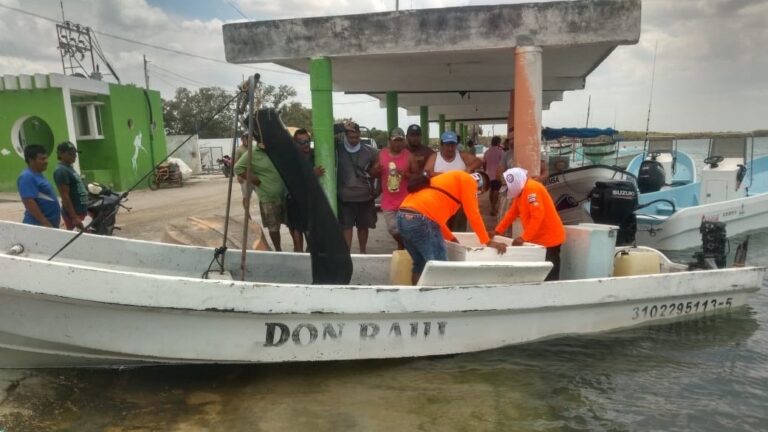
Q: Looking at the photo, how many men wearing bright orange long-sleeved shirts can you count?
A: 2